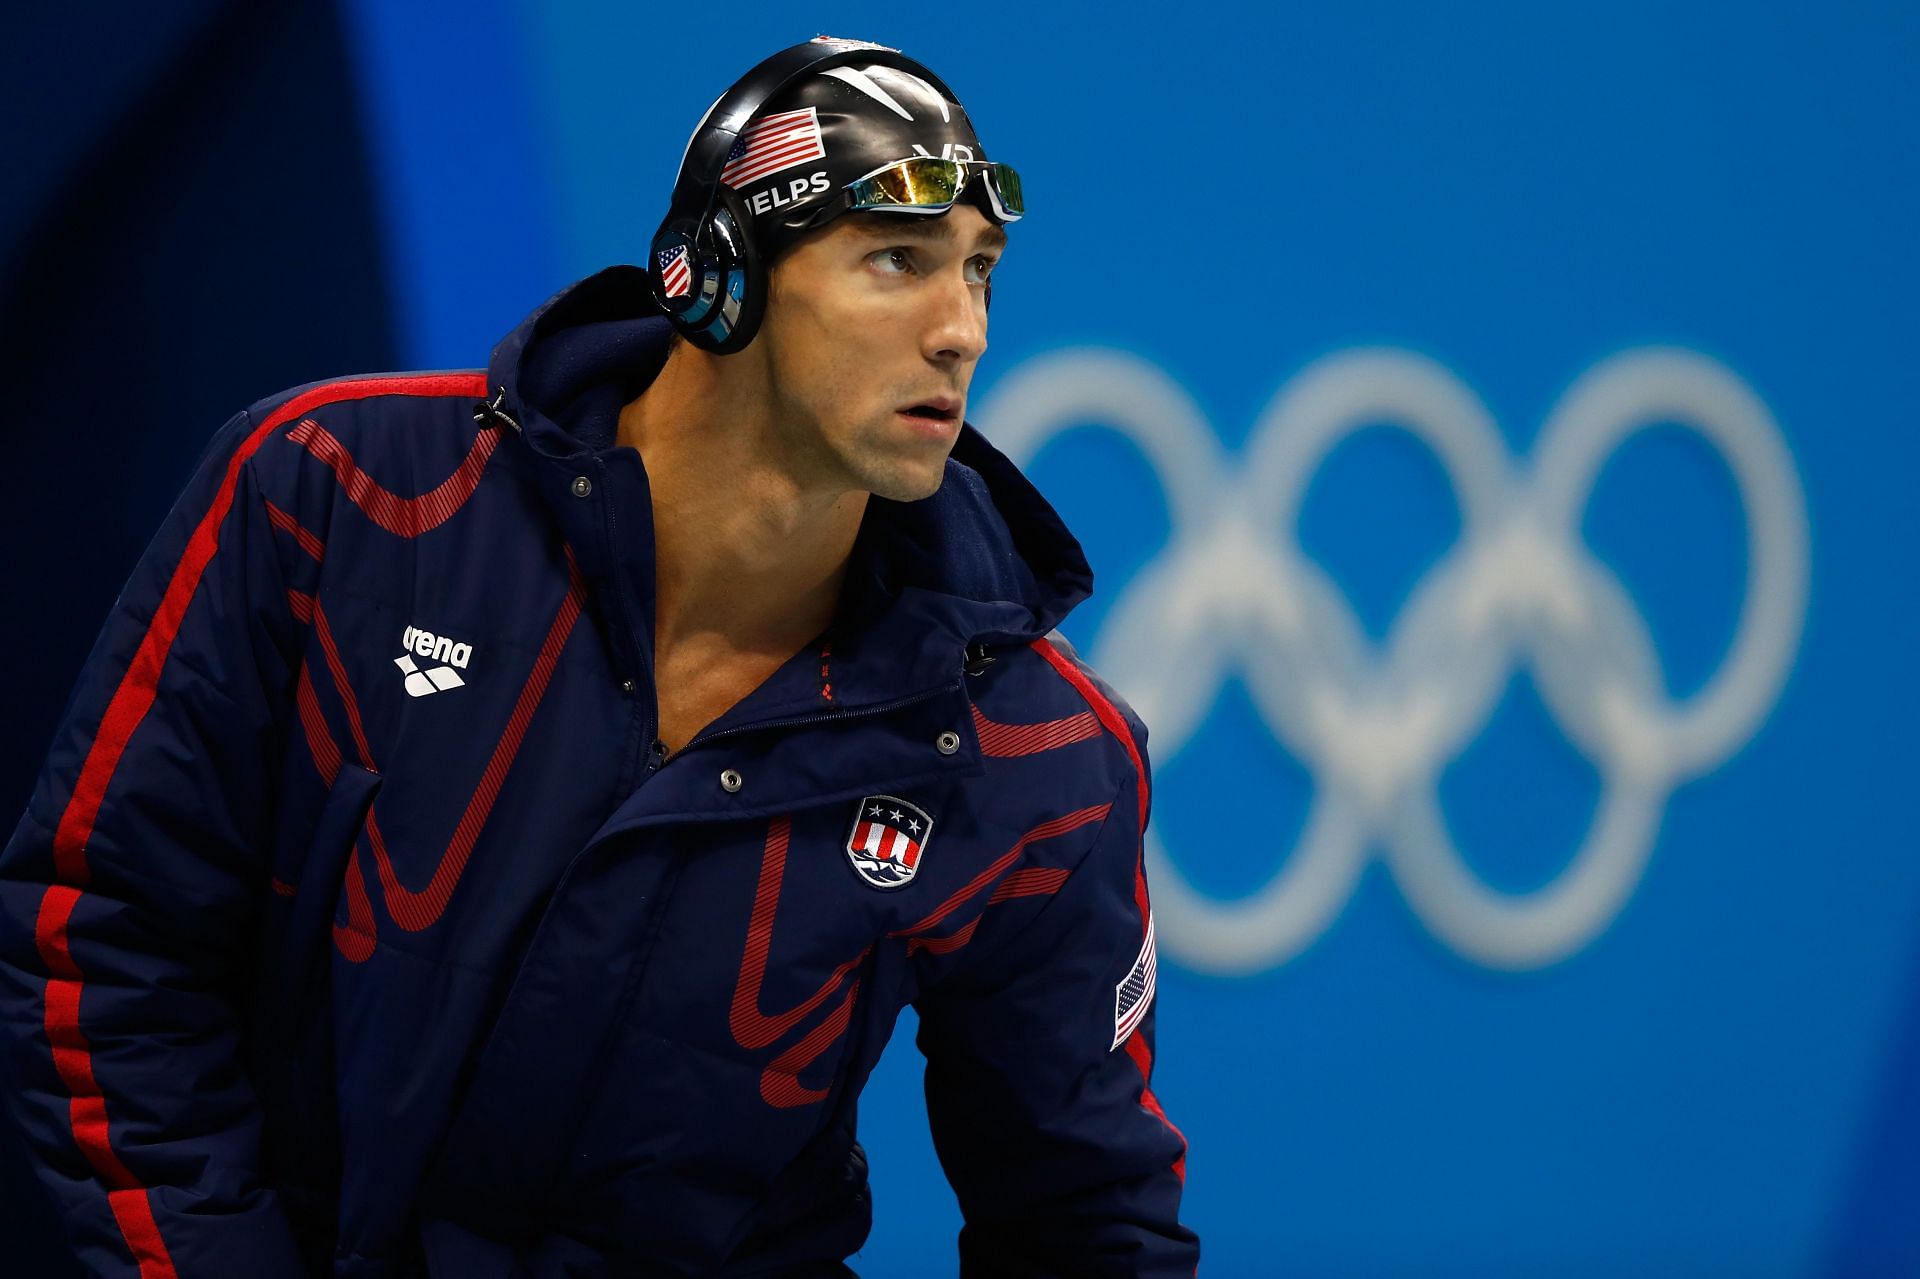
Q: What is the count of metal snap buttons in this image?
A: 4